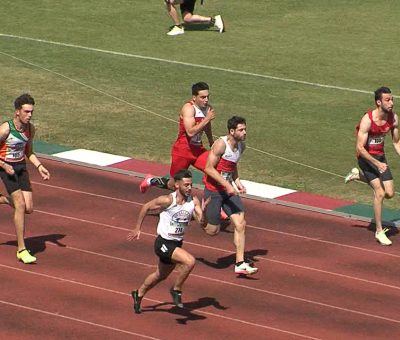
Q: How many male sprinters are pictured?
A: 5